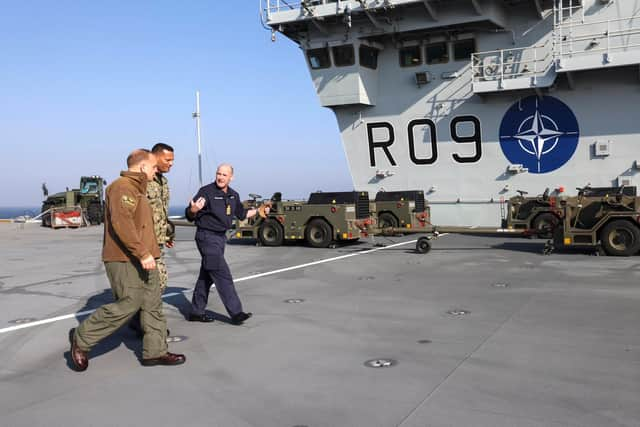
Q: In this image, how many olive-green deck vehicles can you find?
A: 5